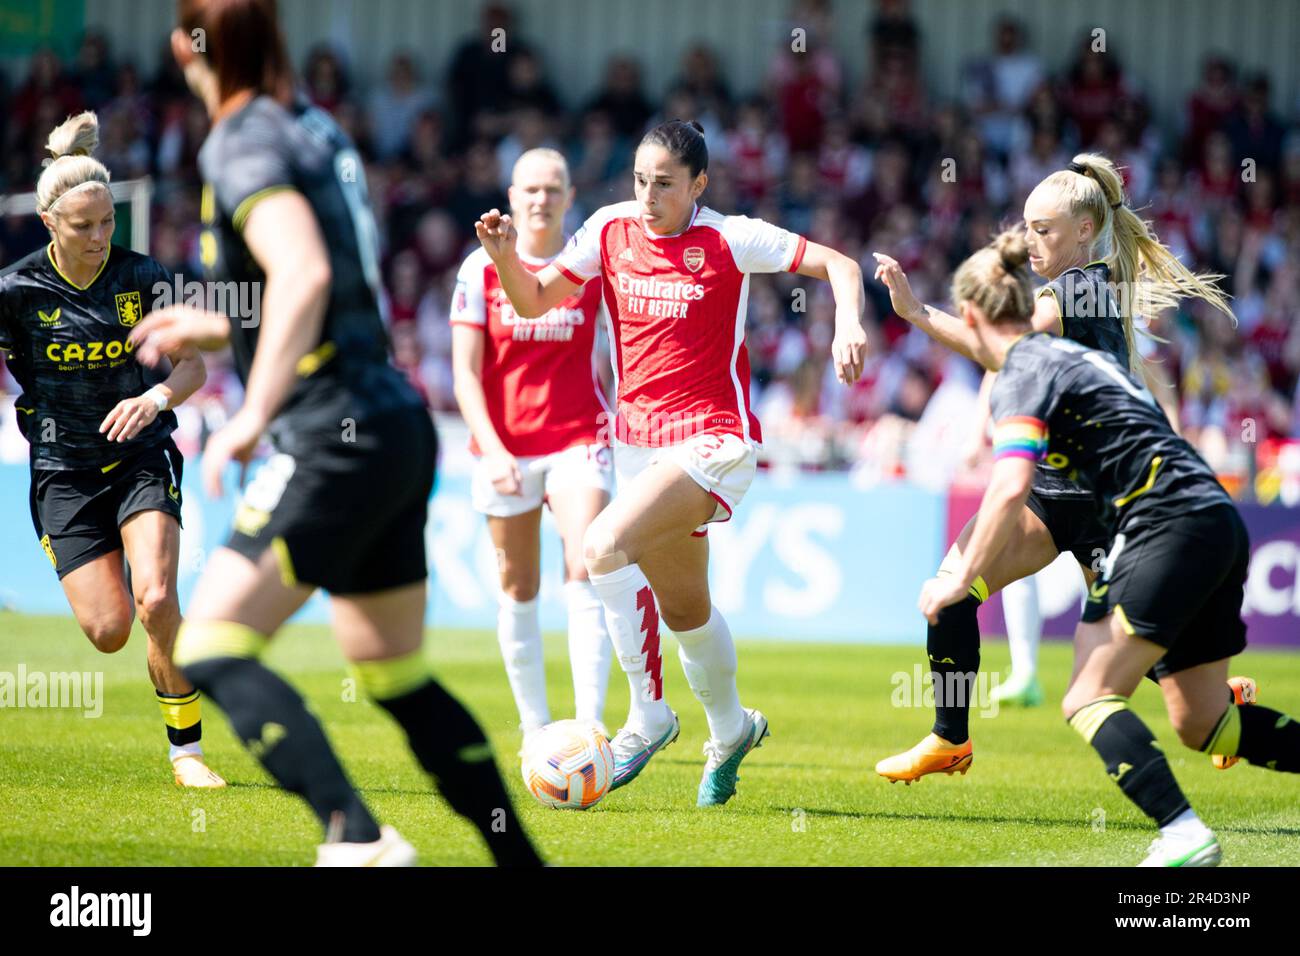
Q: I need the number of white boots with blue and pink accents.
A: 2